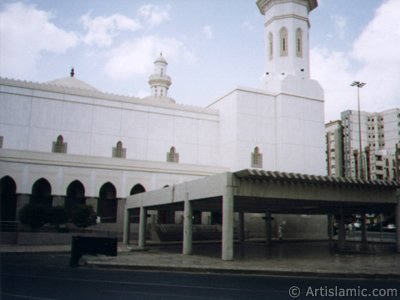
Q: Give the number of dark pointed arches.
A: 5